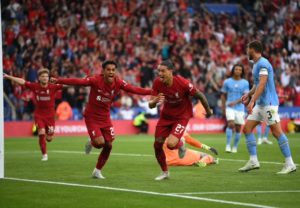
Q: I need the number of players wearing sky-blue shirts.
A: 2